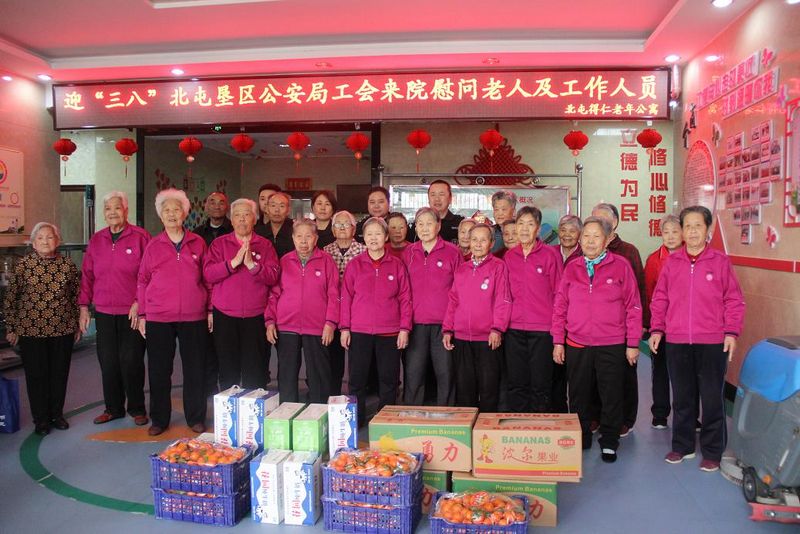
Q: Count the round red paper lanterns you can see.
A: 10